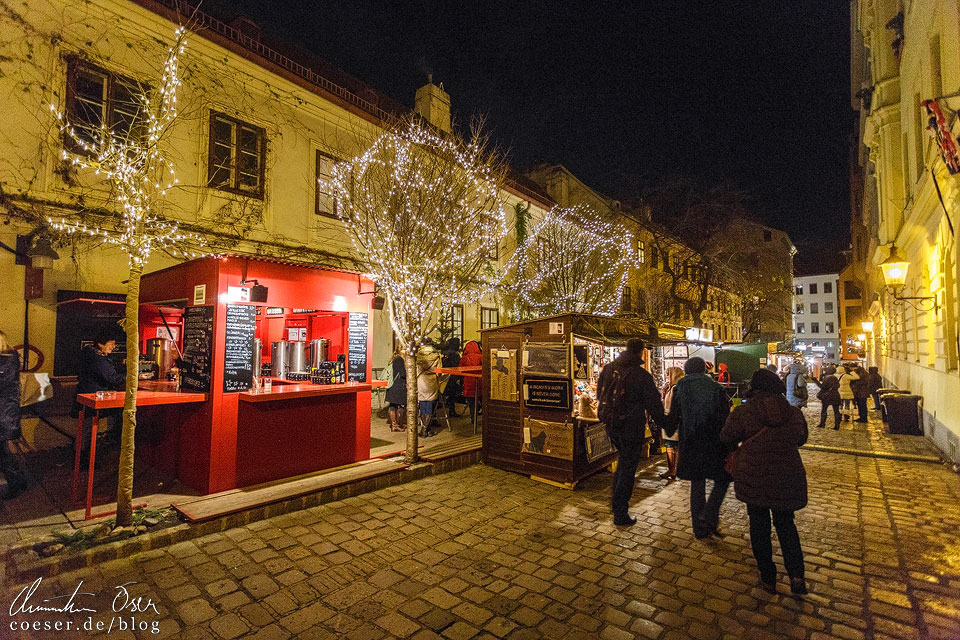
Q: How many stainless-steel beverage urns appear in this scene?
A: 5